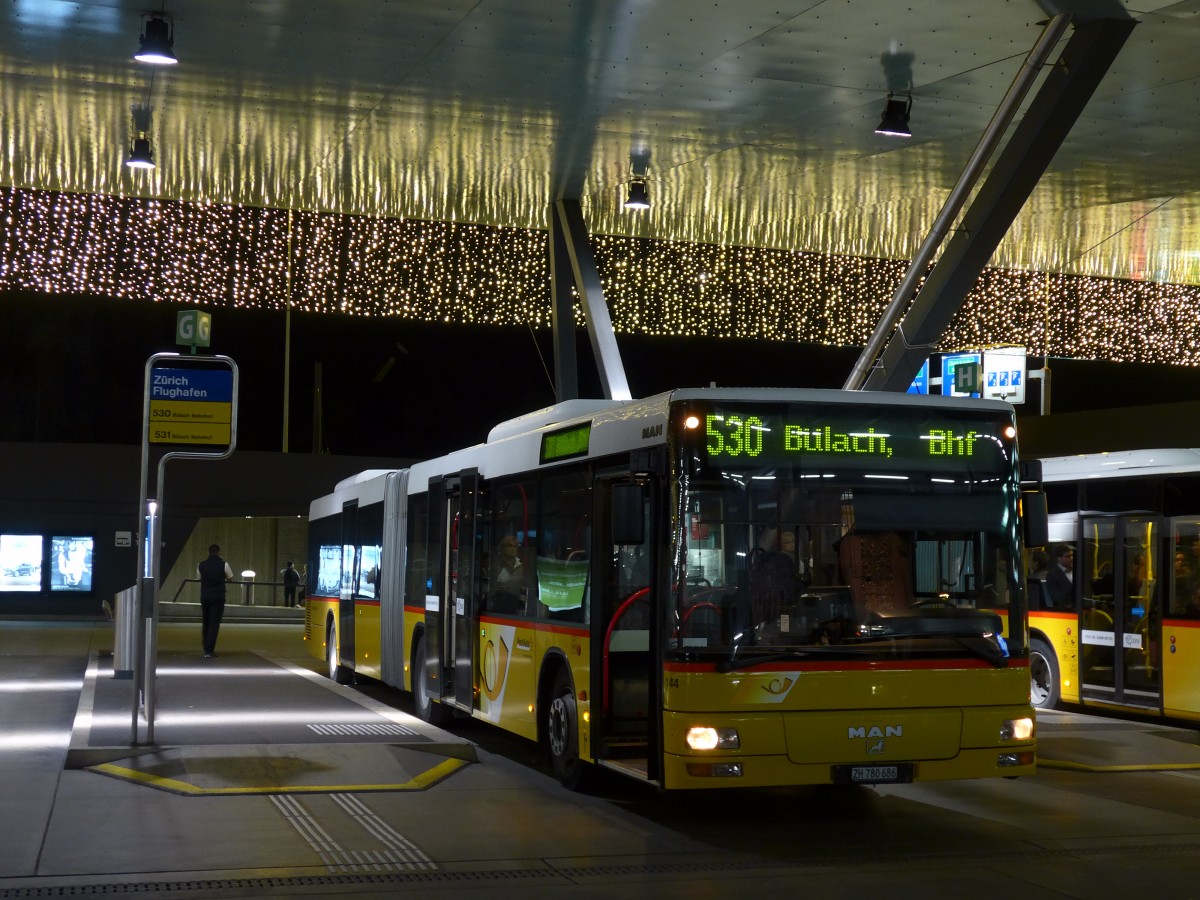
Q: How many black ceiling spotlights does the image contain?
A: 4